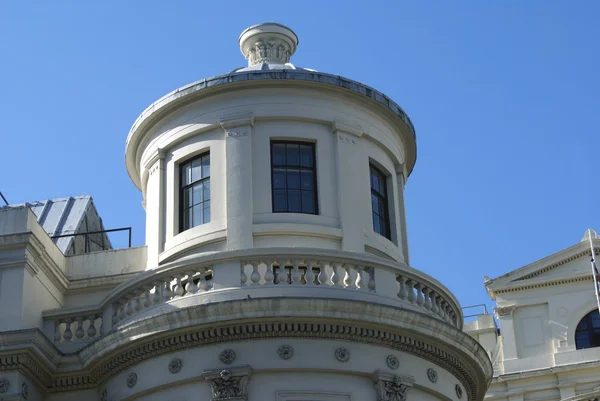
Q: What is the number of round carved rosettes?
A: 11